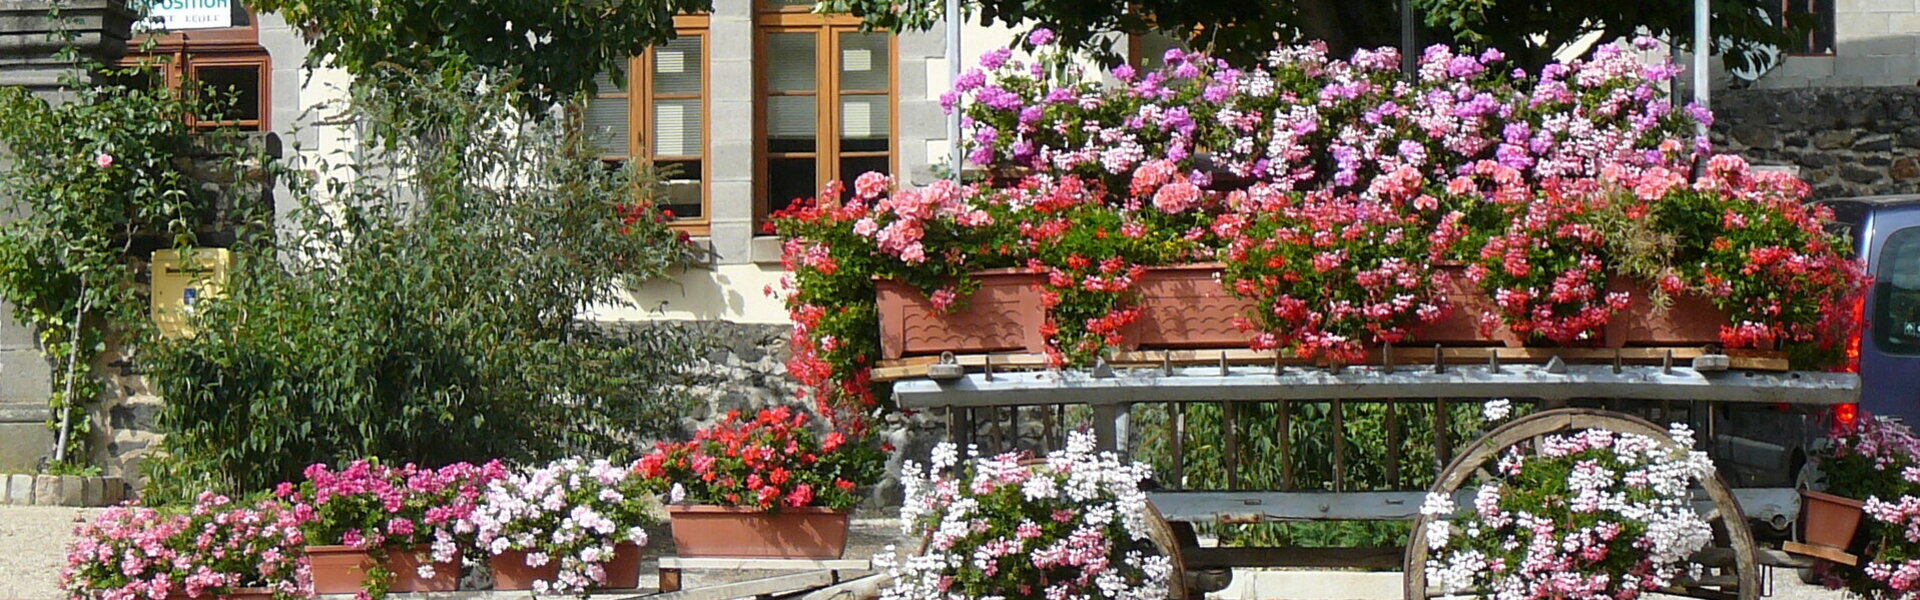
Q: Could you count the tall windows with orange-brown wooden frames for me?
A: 2